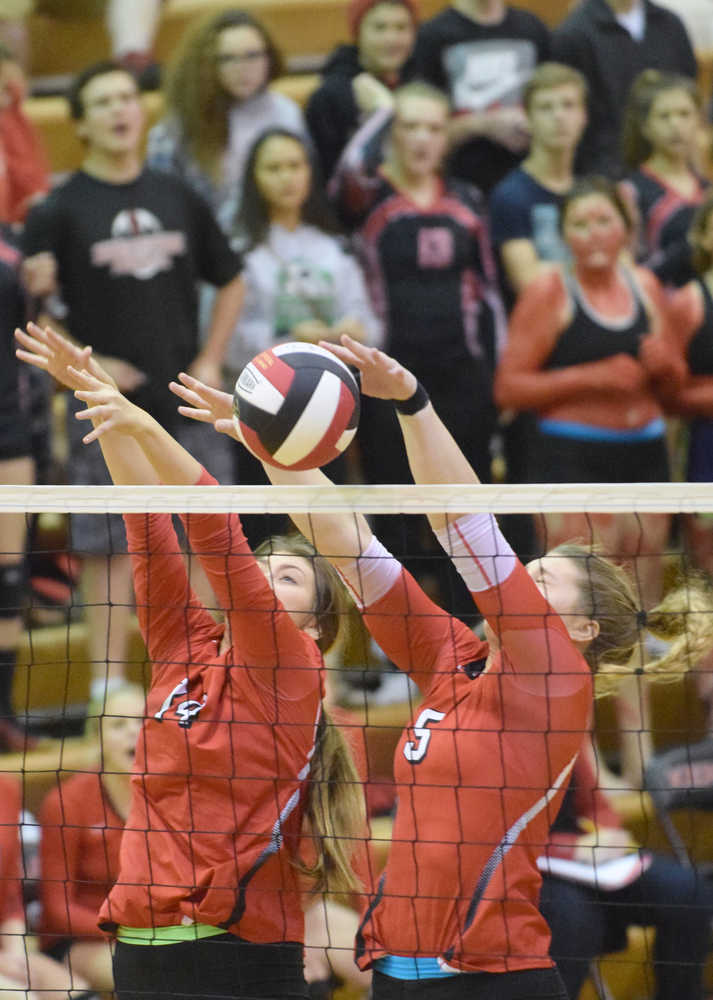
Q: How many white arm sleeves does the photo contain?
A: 2